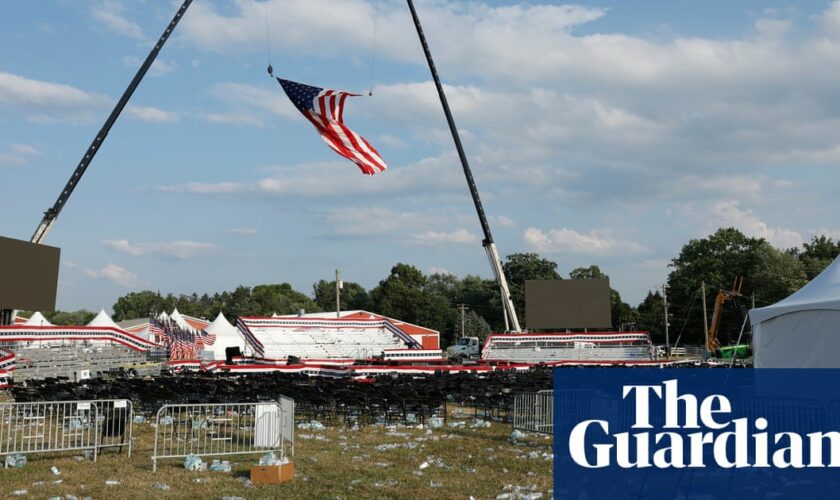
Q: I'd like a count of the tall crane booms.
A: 2